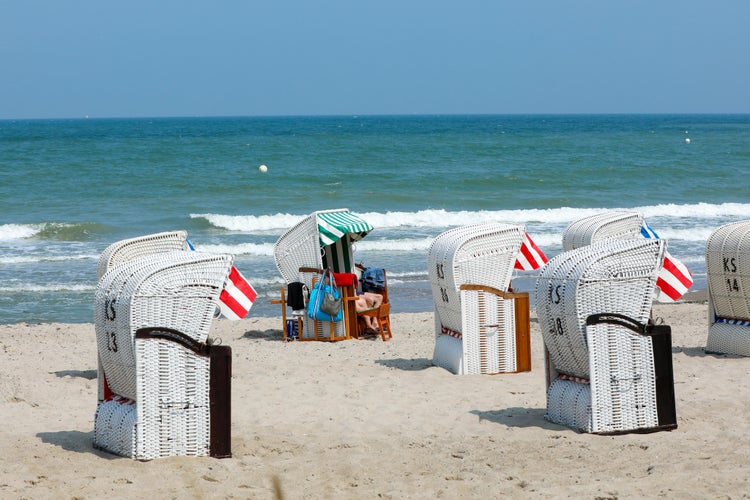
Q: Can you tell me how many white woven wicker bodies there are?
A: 7